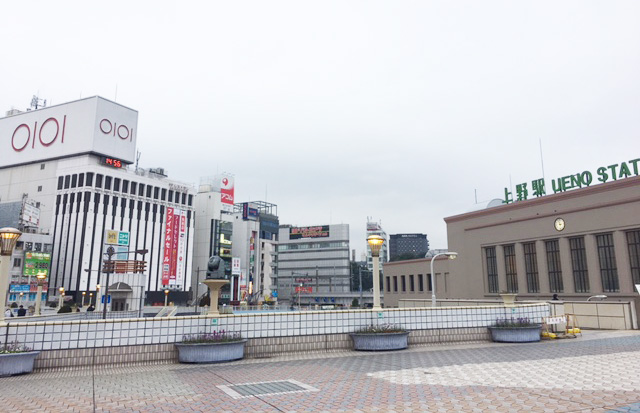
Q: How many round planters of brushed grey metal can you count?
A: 4